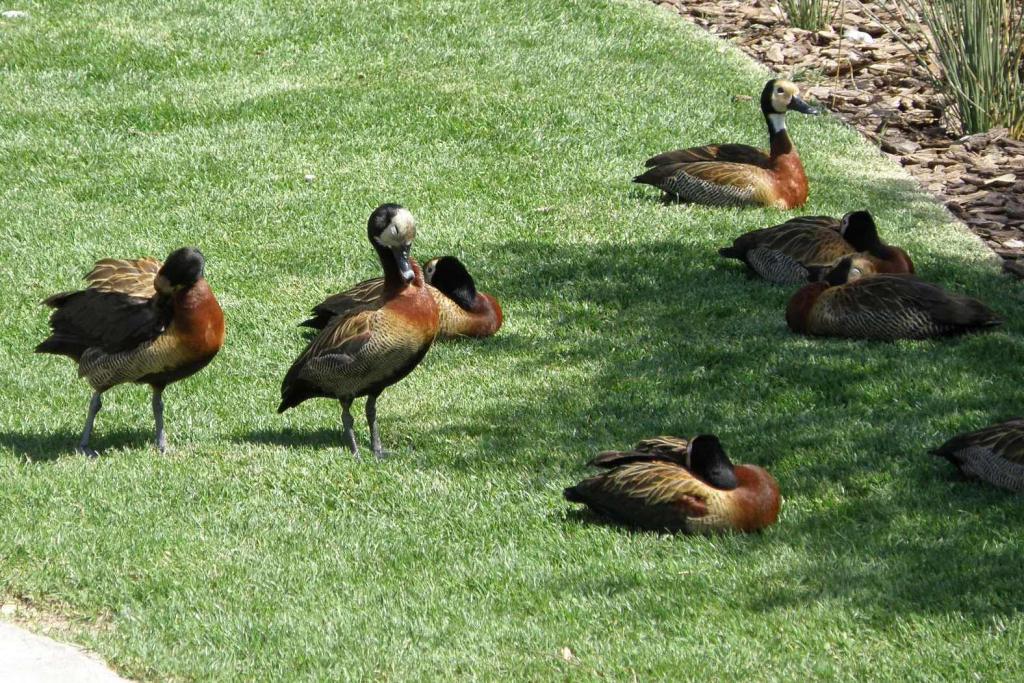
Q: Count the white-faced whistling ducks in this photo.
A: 8